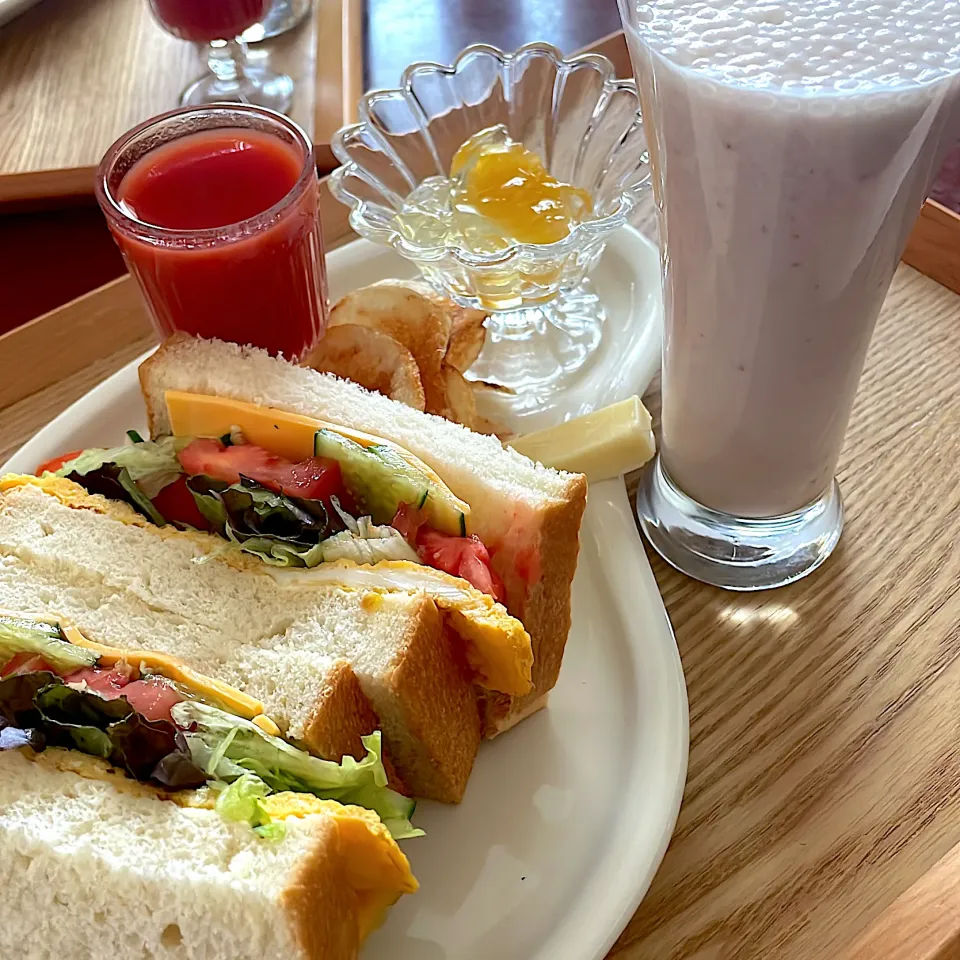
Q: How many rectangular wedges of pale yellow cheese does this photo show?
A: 1